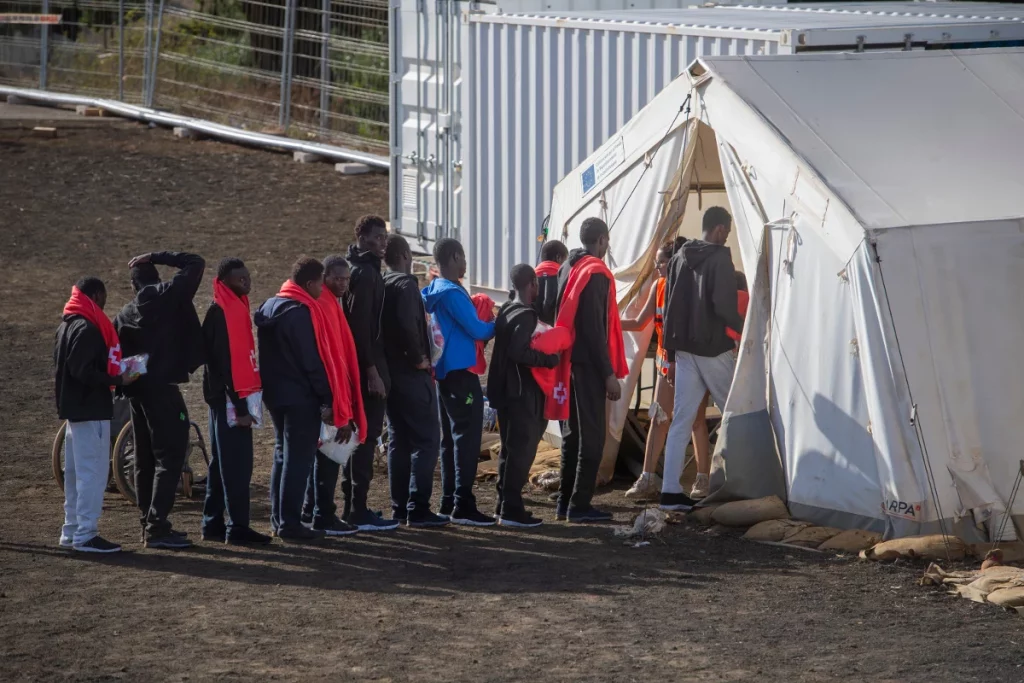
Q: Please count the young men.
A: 12